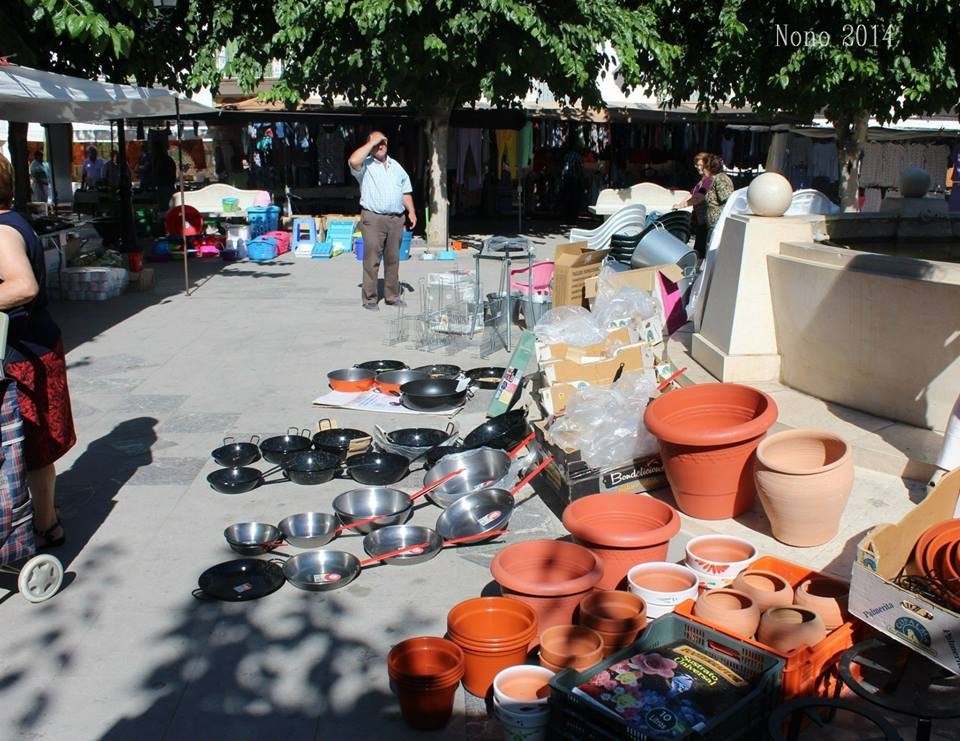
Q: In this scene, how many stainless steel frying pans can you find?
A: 7